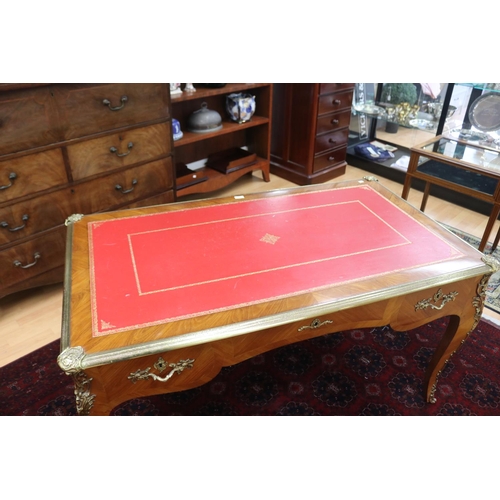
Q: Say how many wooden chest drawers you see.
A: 2